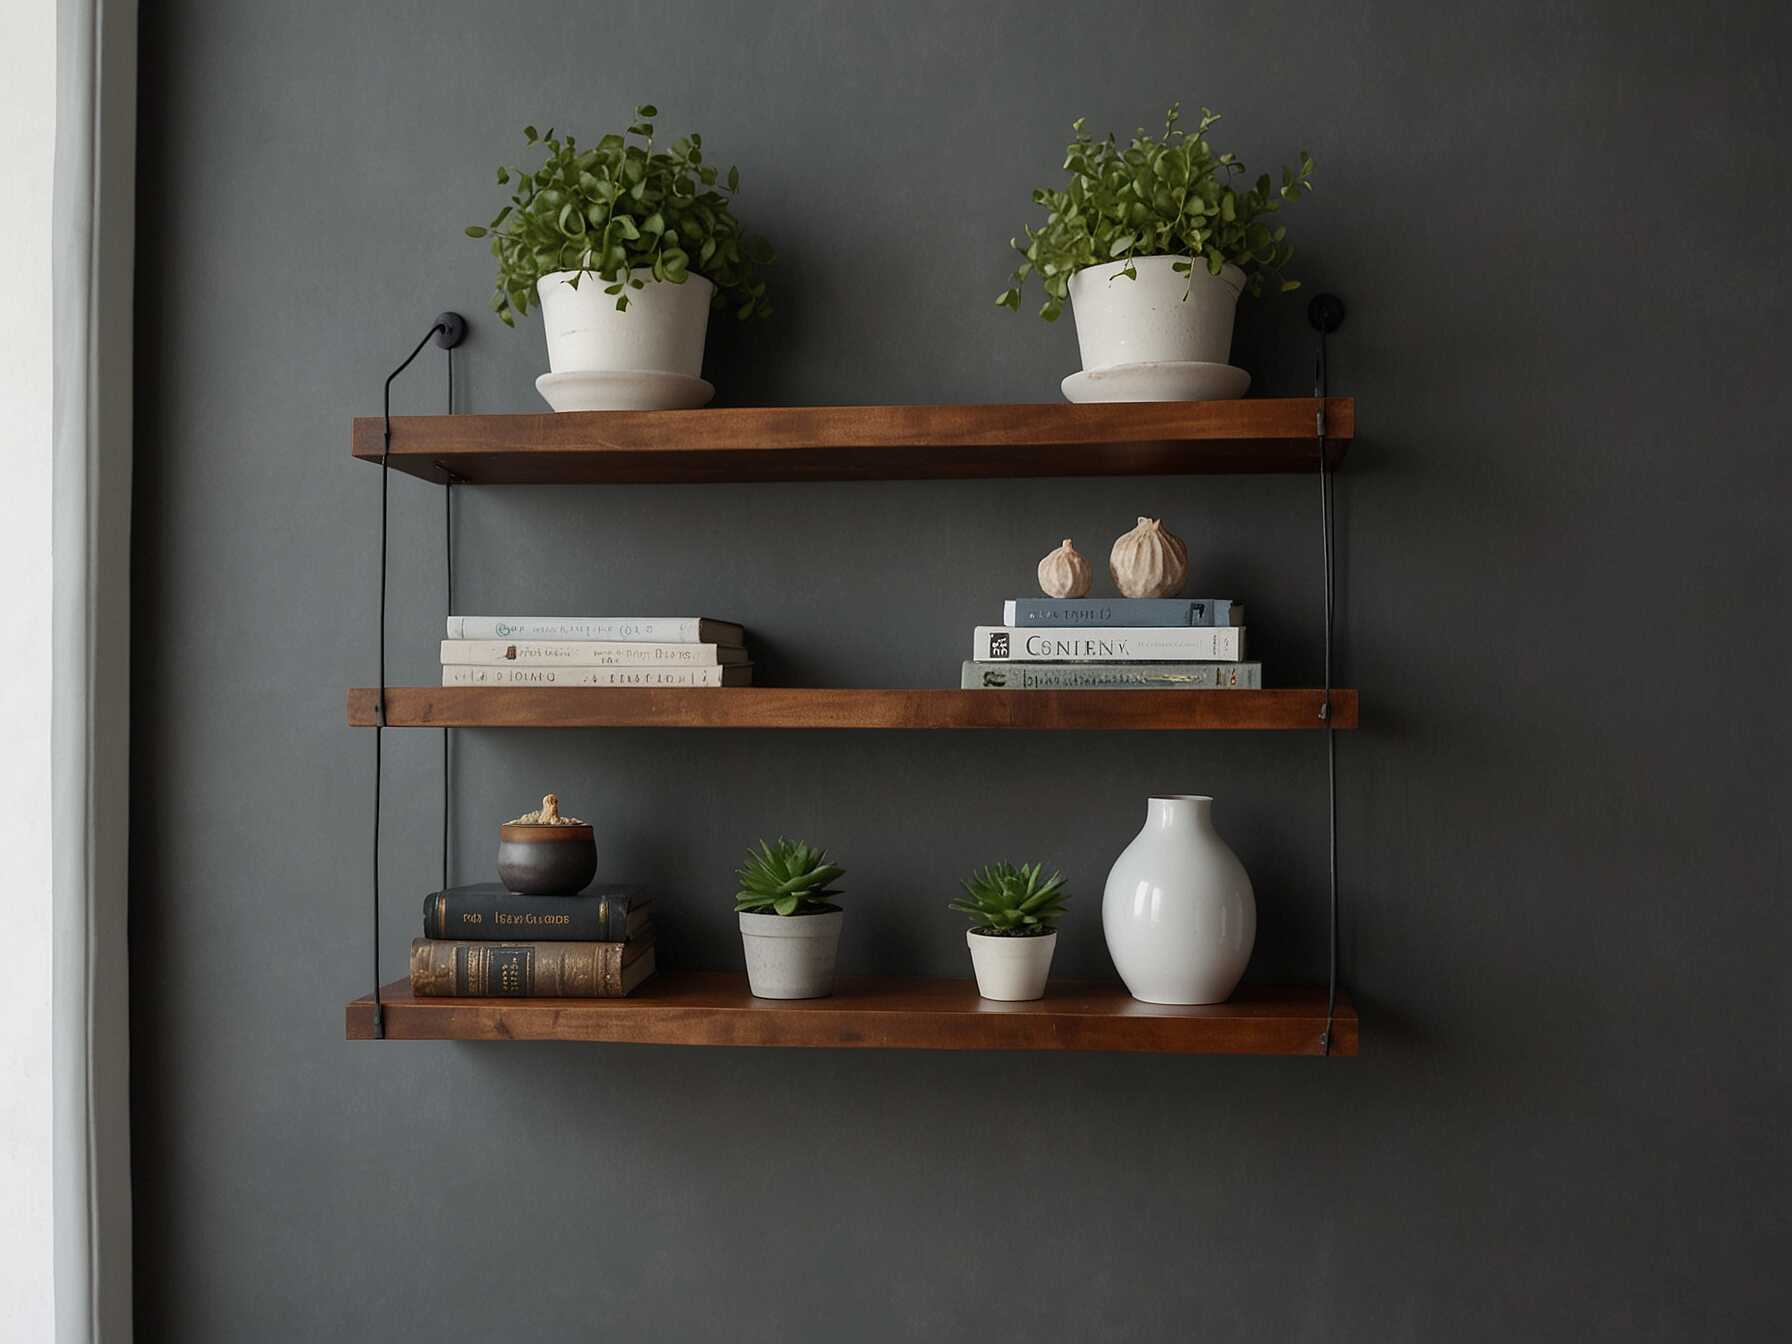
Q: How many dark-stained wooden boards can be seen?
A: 3